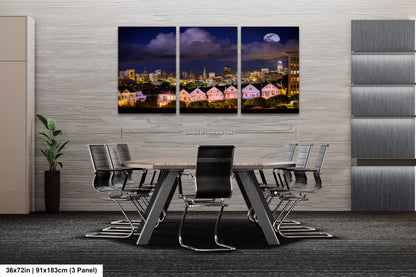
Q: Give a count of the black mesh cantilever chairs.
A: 7